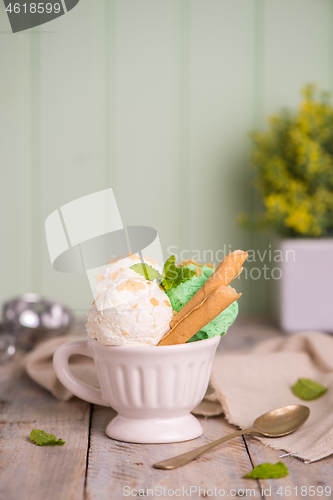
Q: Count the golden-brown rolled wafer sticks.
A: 2